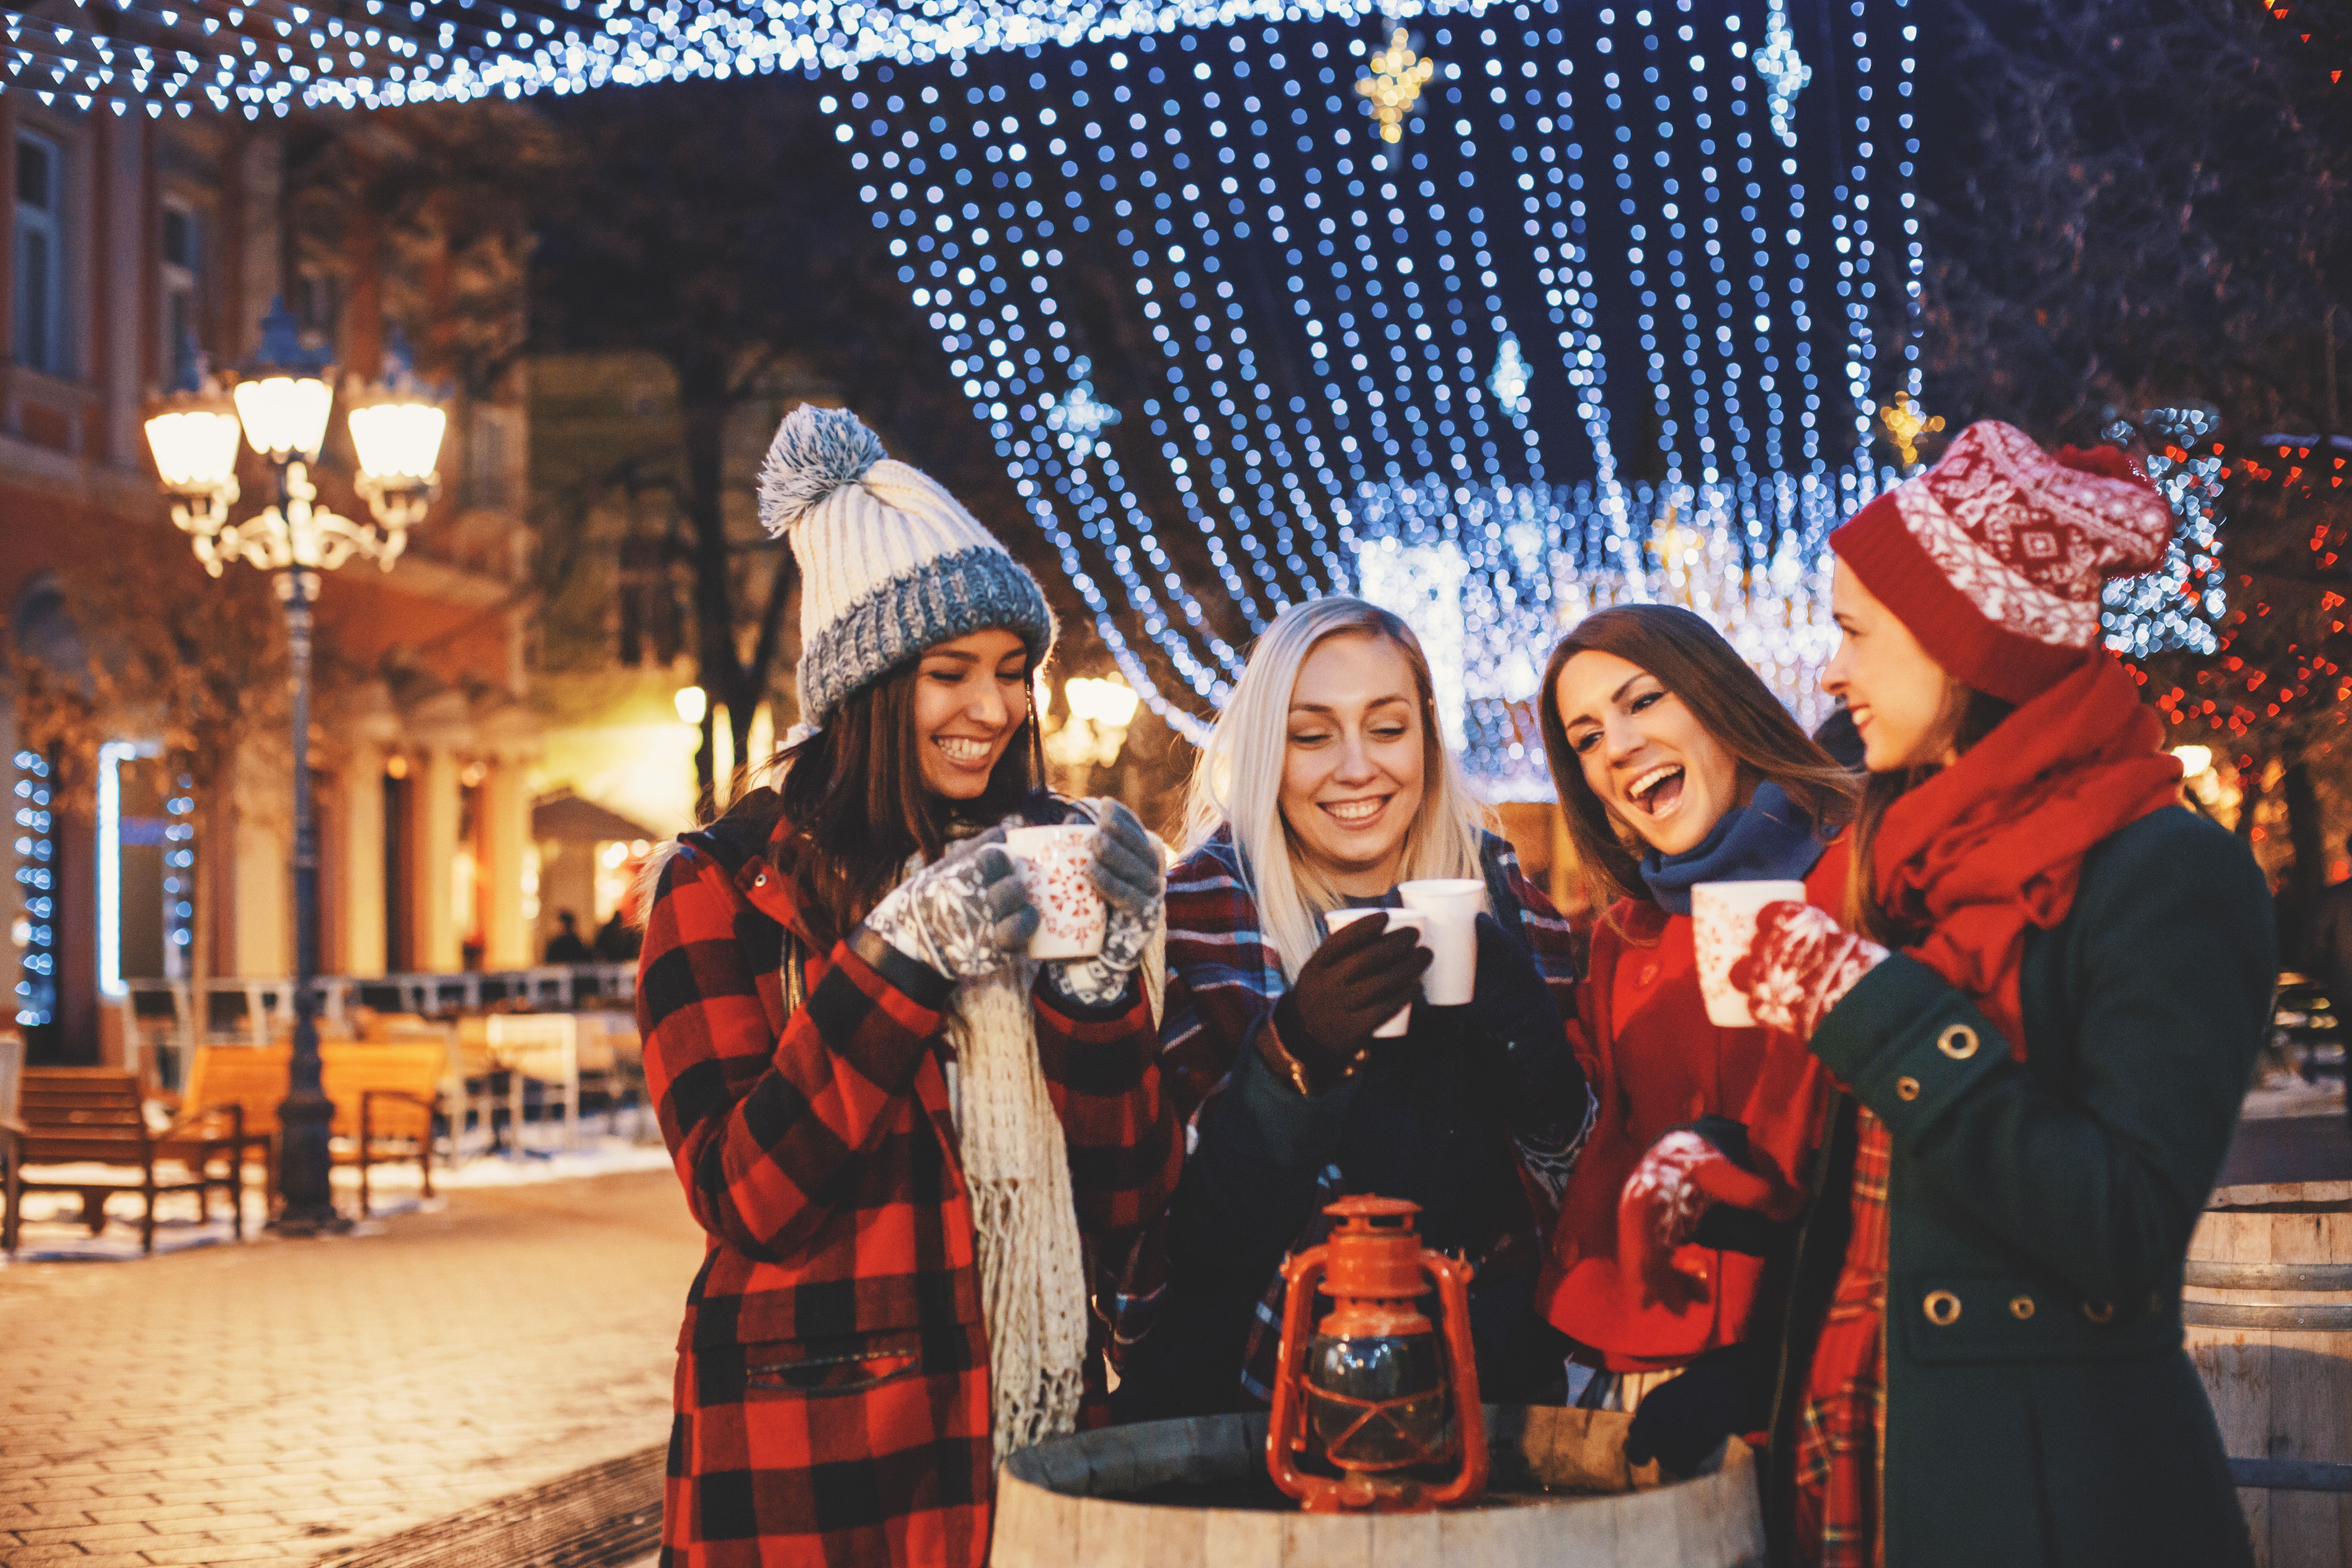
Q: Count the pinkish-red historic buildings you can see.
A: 1